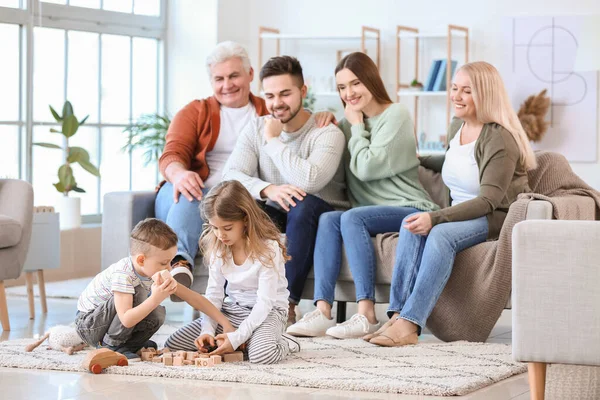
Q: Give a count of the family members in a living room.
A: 6